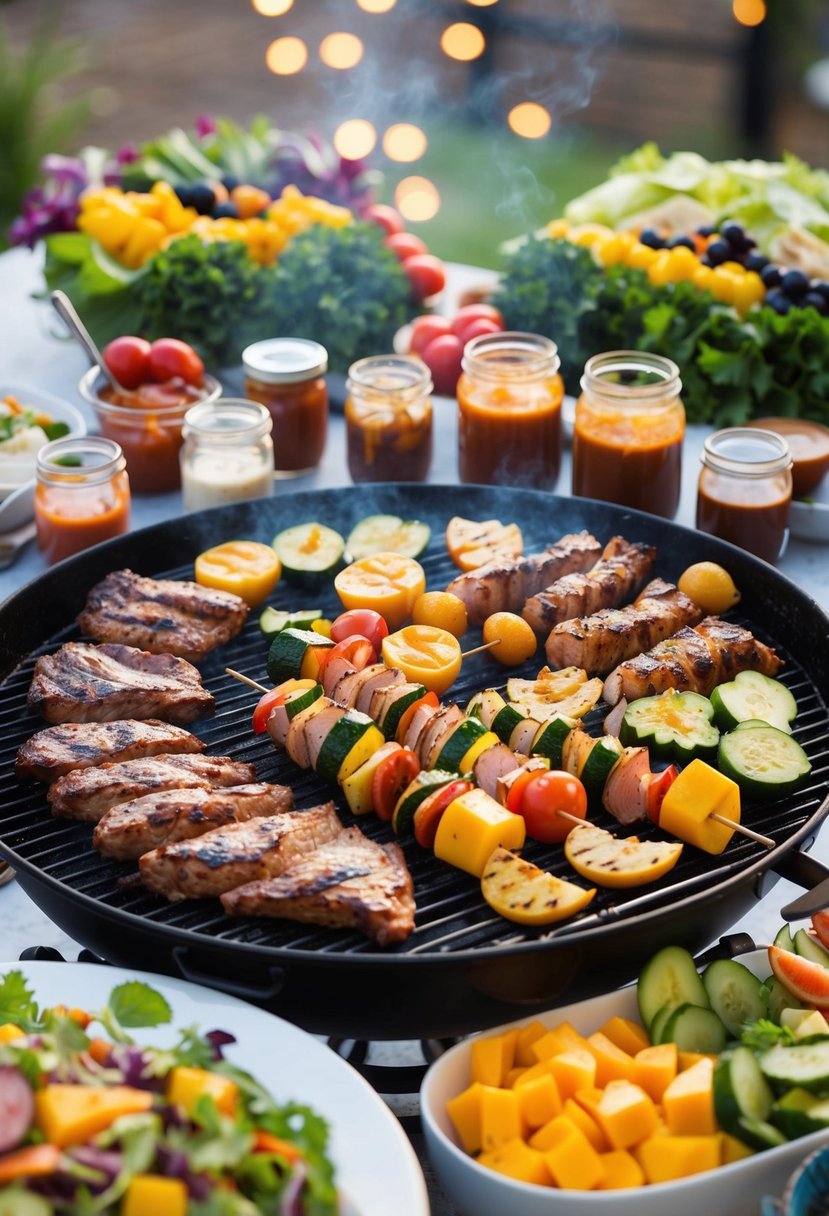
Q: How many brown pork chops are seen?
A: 7